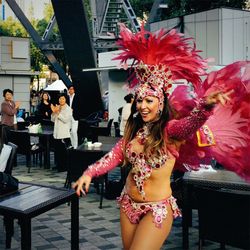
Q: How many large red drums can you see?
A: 0